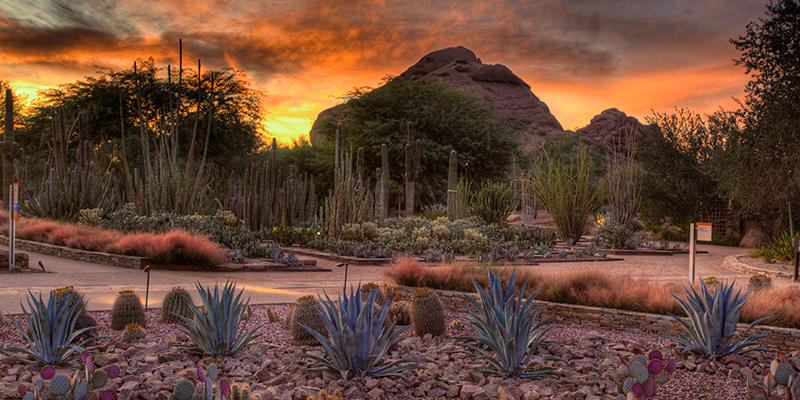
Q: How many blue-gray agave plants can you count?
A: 5